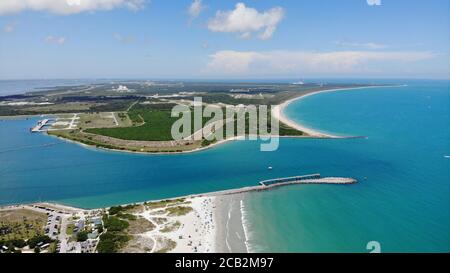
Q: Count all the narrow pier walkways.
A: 1